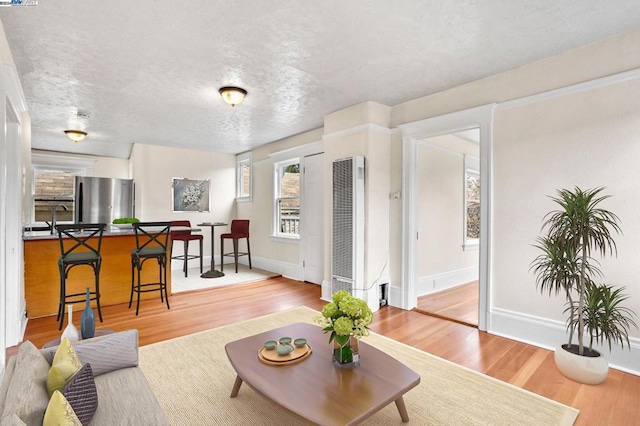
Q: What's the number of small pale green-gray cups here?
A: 3